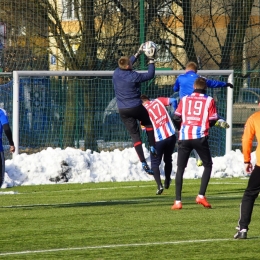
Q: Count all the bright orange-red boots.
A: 2